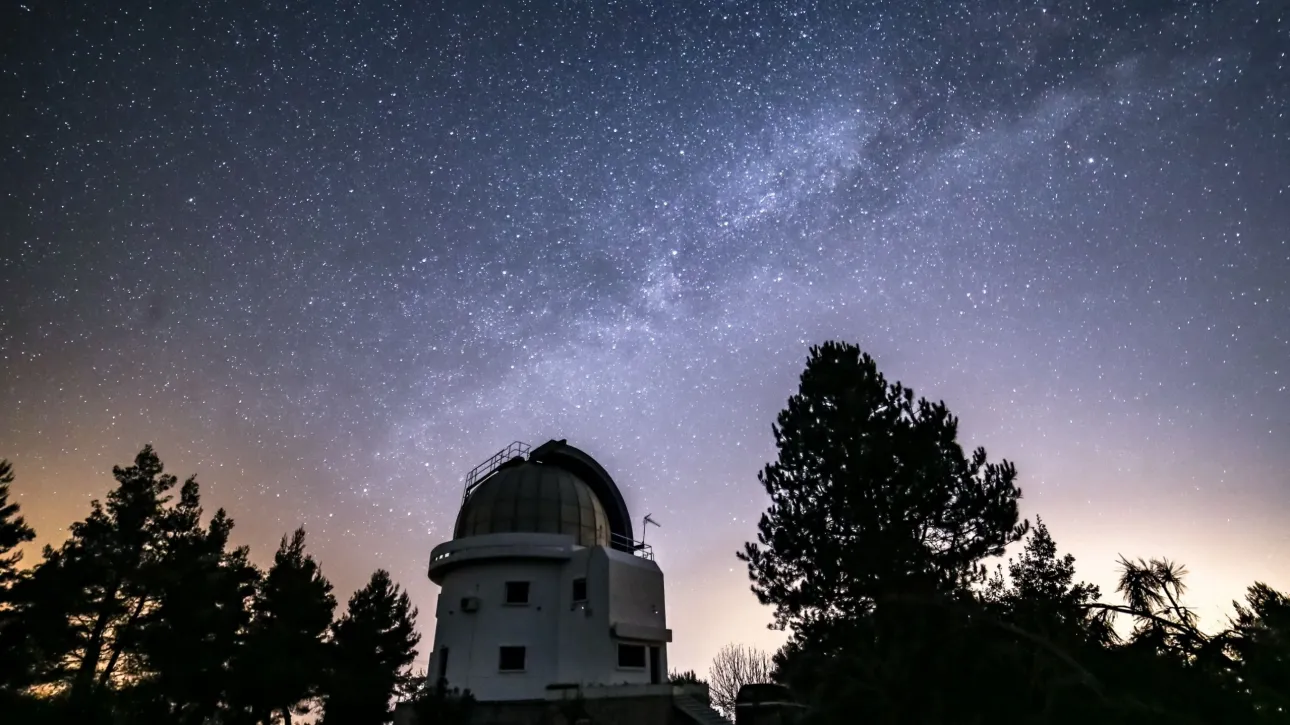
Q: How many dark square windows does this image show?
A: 4